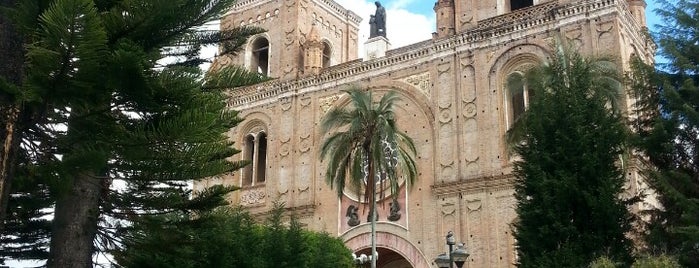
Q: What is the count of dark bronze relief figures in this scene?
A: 3